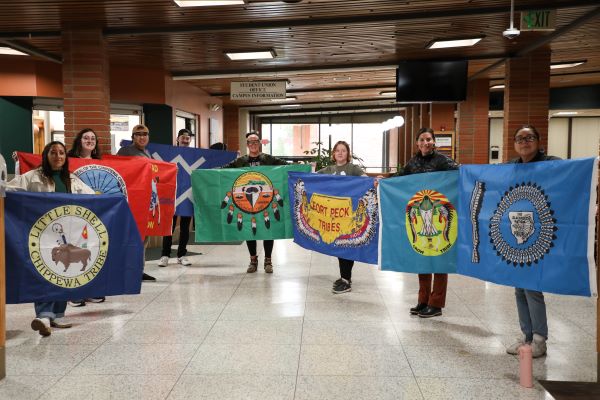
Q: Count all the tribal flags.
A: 8